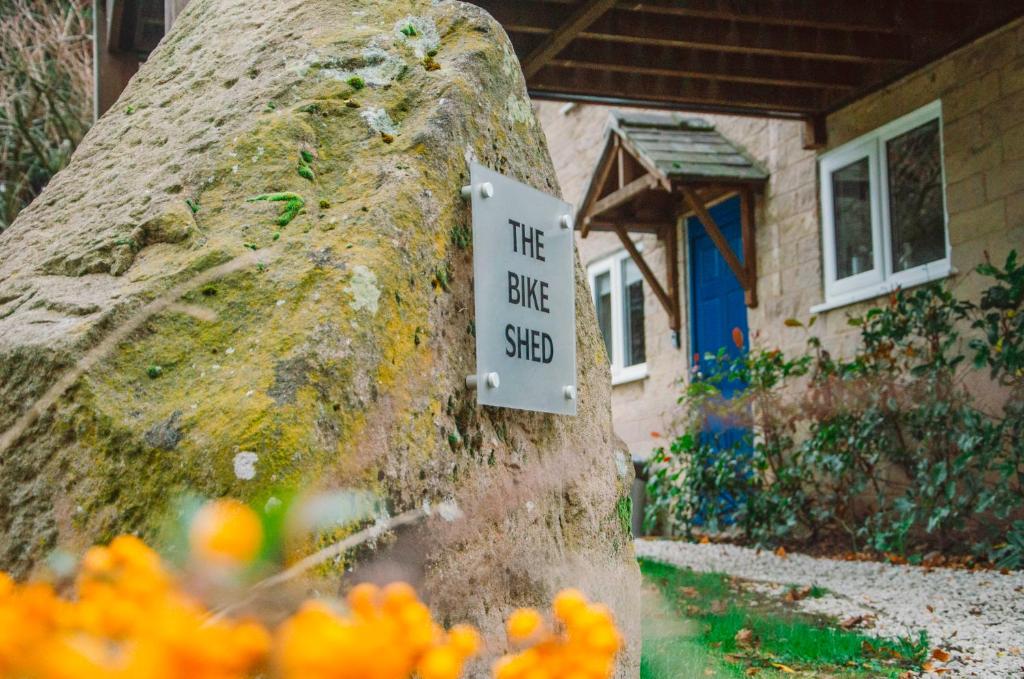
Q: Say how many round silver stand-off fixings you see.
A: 4